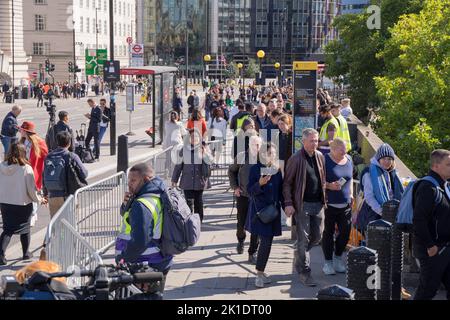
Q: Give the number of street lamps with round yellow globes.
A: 4